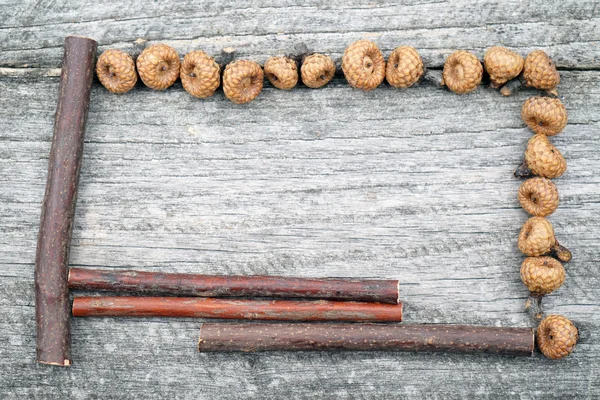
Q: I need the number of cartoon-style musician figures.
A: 0